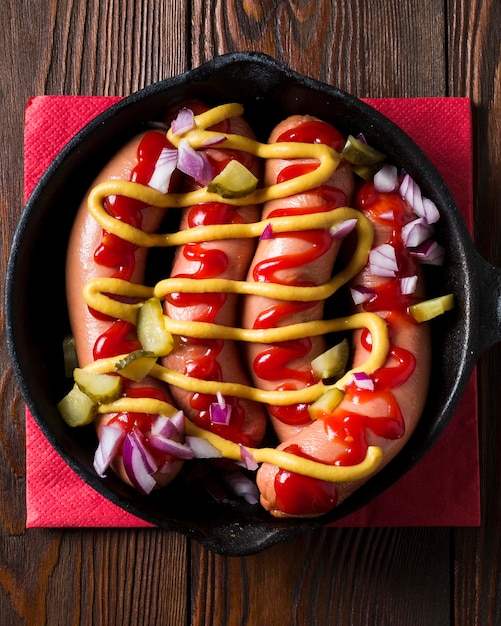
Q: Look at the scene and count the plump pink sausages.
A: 4